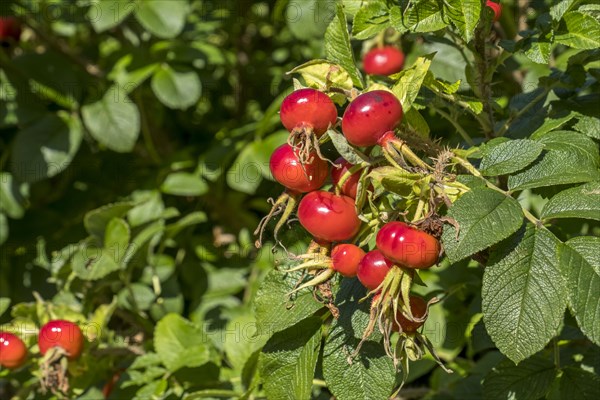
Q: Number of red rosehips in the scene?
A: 14